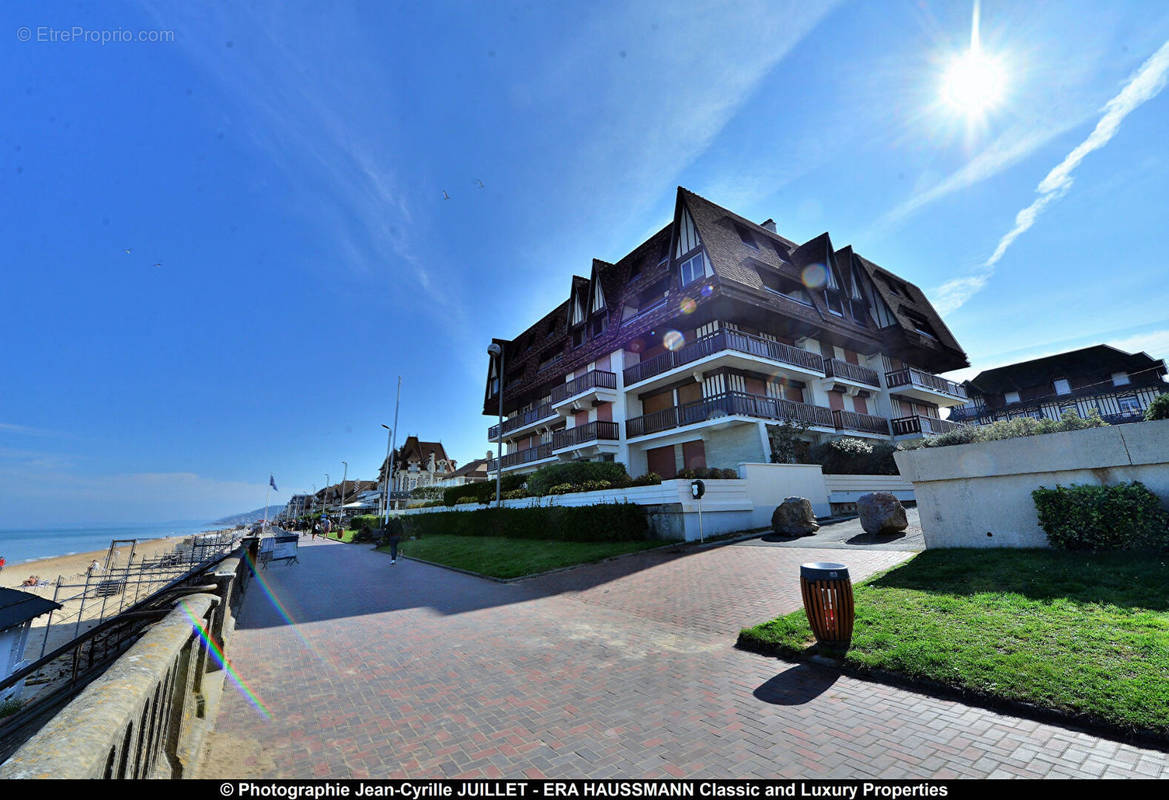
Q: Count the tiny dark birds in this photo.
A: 4